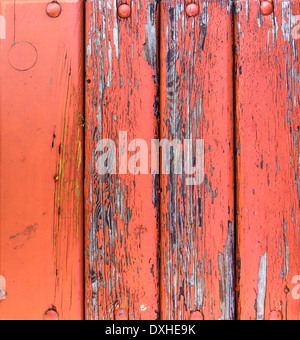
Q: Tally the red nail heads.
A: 8